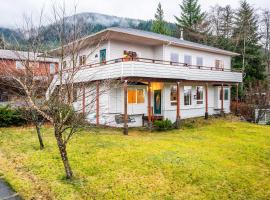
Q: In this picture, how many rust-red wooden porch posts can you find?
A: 8